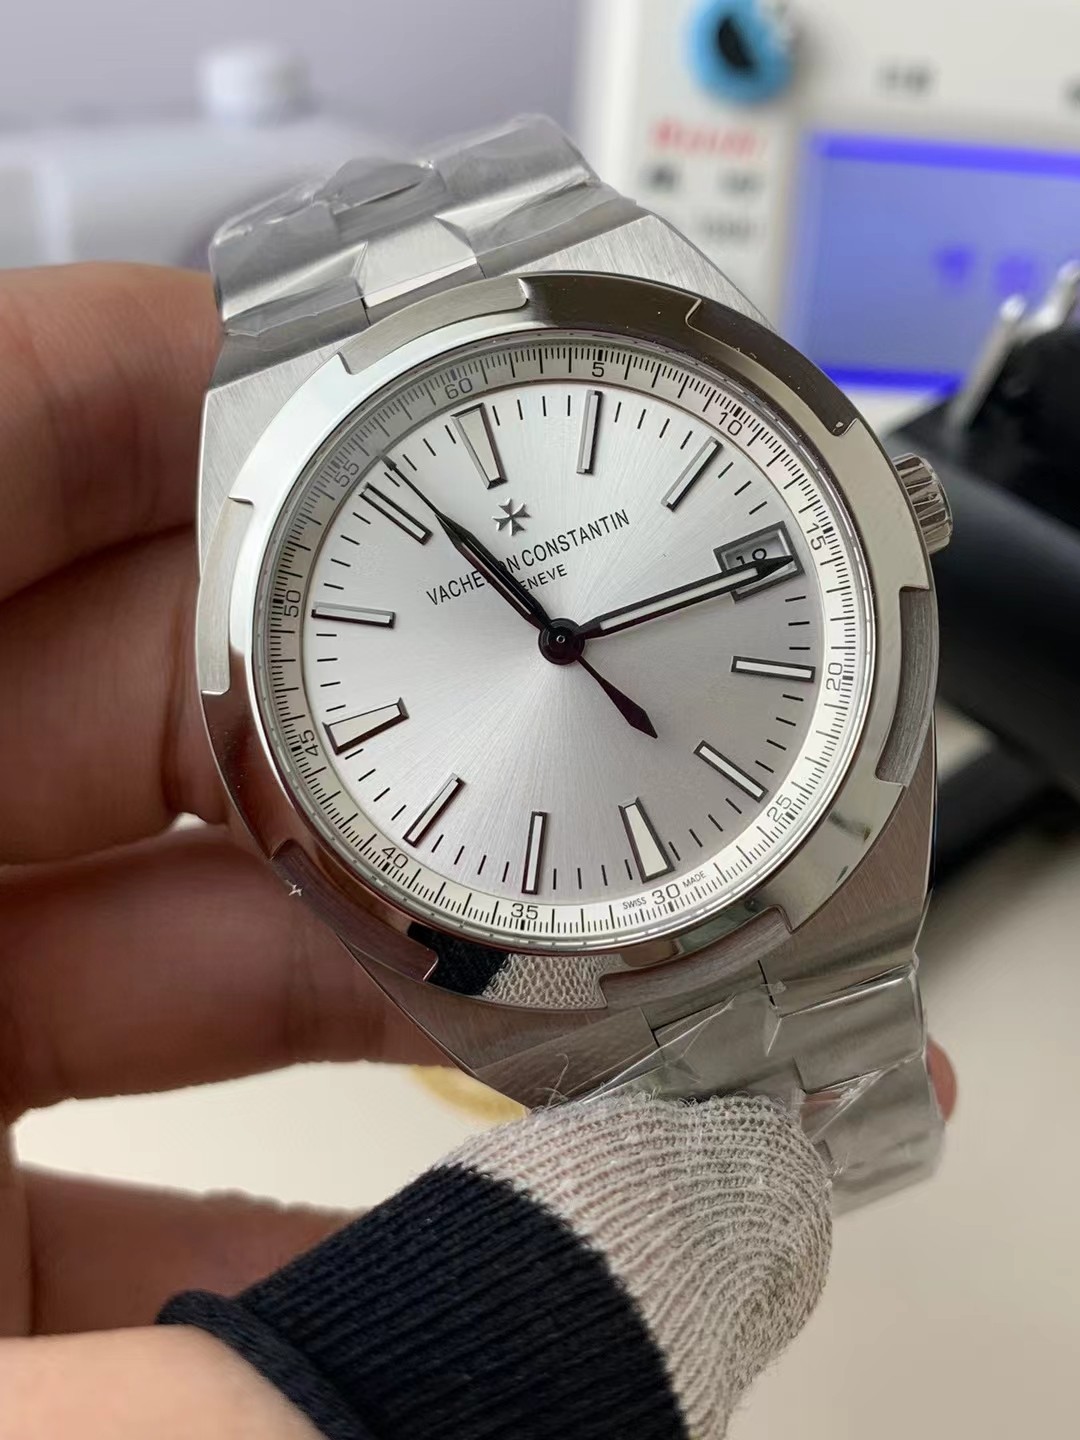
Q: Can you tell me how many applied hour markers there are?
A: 11